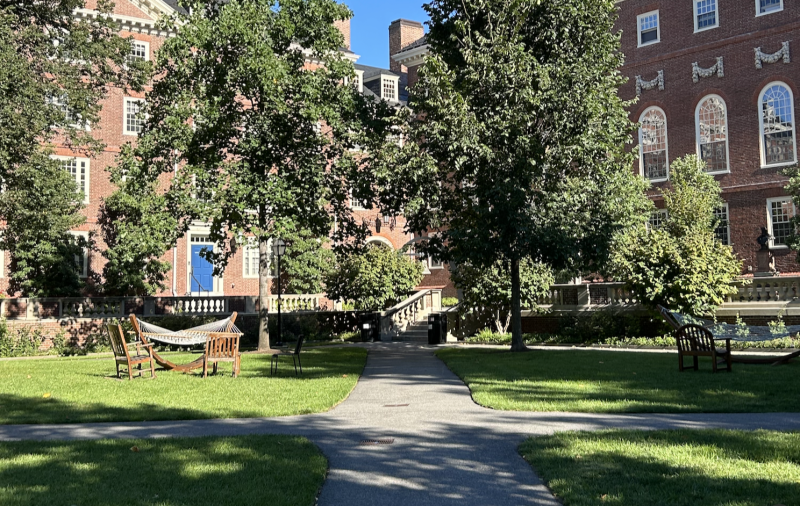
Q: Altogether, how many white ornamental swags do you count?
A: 3